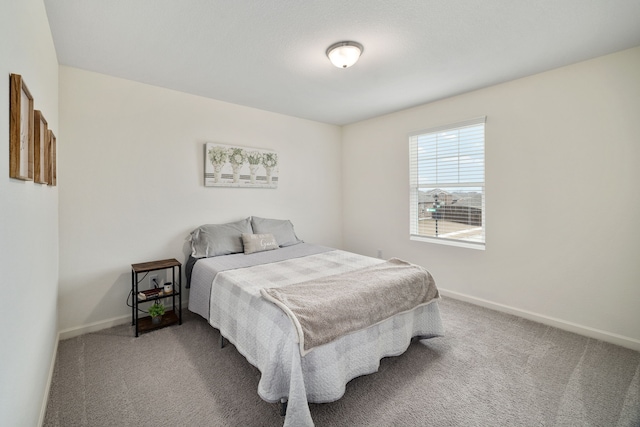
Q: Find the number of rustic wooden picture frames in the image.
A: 3